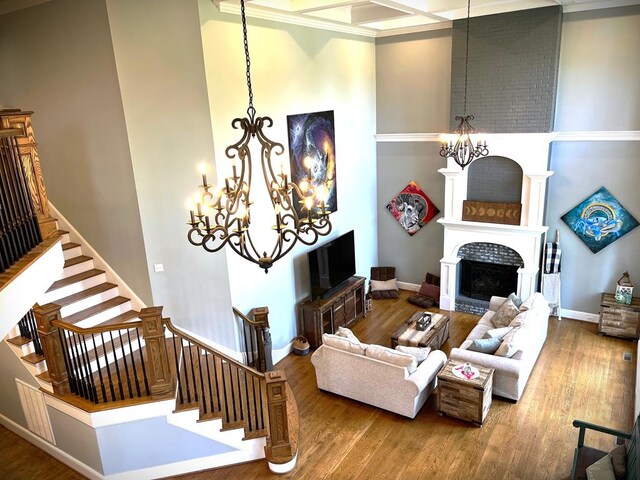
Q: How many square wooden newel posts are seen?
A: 5